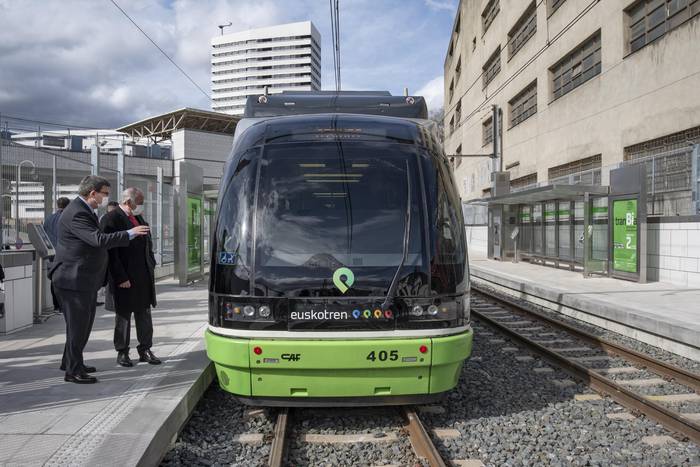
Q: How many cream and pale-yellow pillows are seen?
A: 0